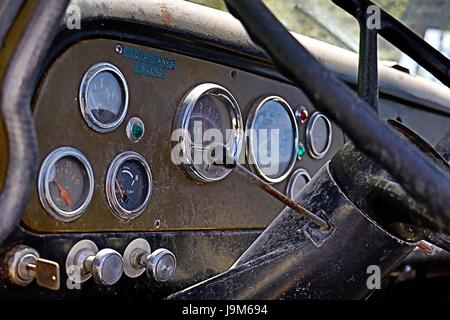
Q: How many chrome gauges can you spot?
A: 7